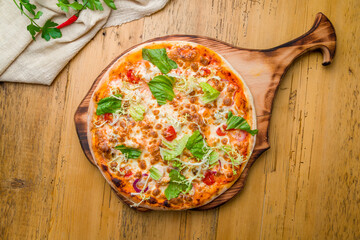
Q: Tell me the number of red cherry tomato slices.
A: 7